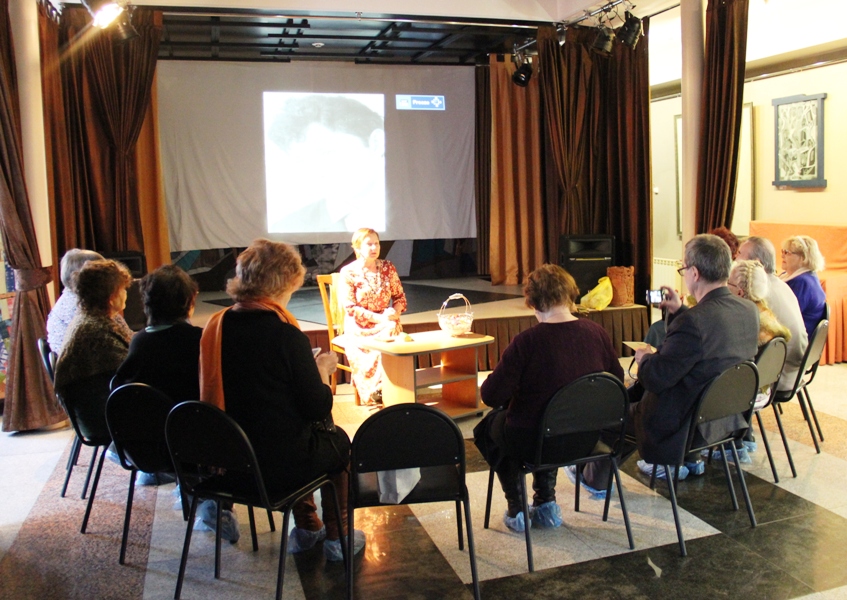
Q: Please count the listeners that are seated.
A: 10